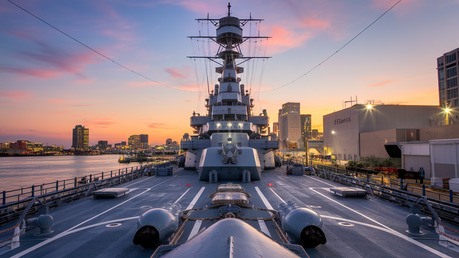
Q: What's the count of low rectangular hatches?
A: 2